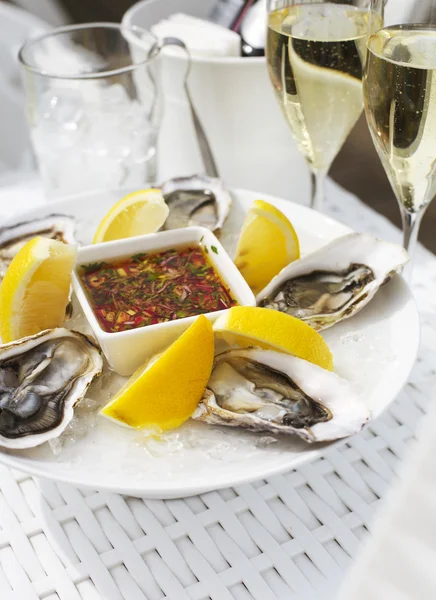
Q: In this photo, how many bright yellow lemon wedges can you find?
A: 5